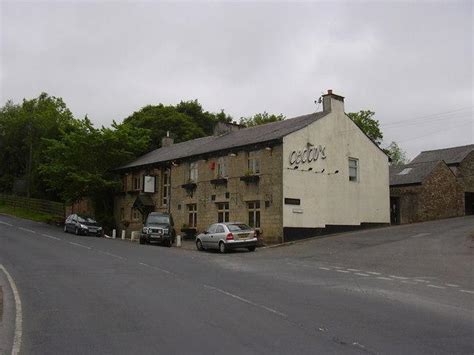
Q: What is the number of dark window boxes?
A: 3